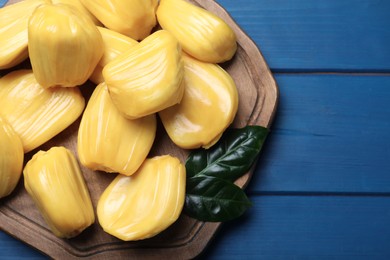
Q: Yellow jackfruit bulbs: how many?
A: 13